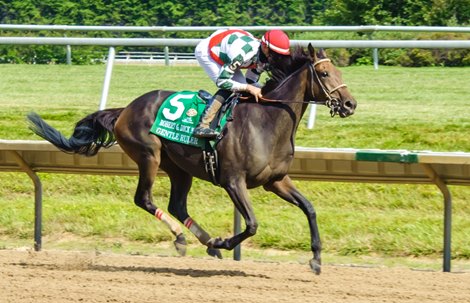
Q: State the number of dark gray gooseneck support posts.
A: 3